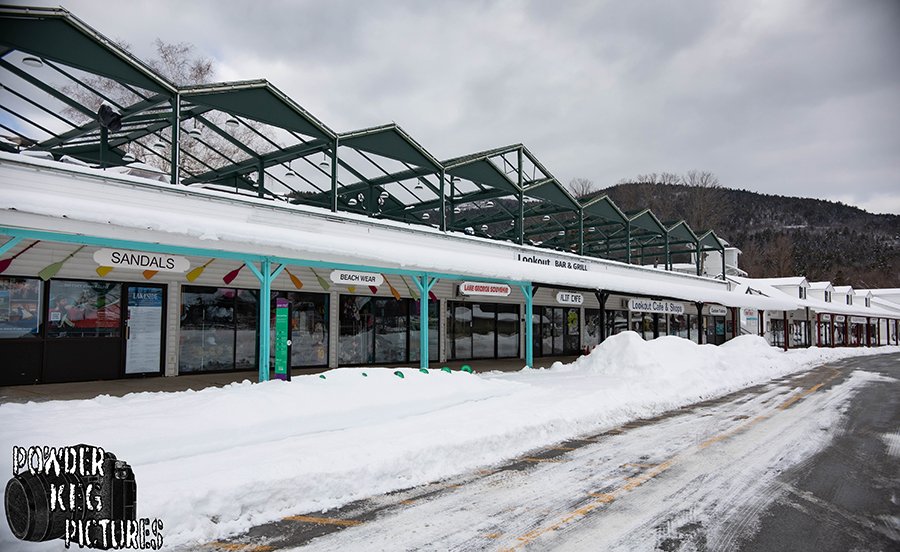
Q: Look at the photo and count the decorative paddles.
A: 13